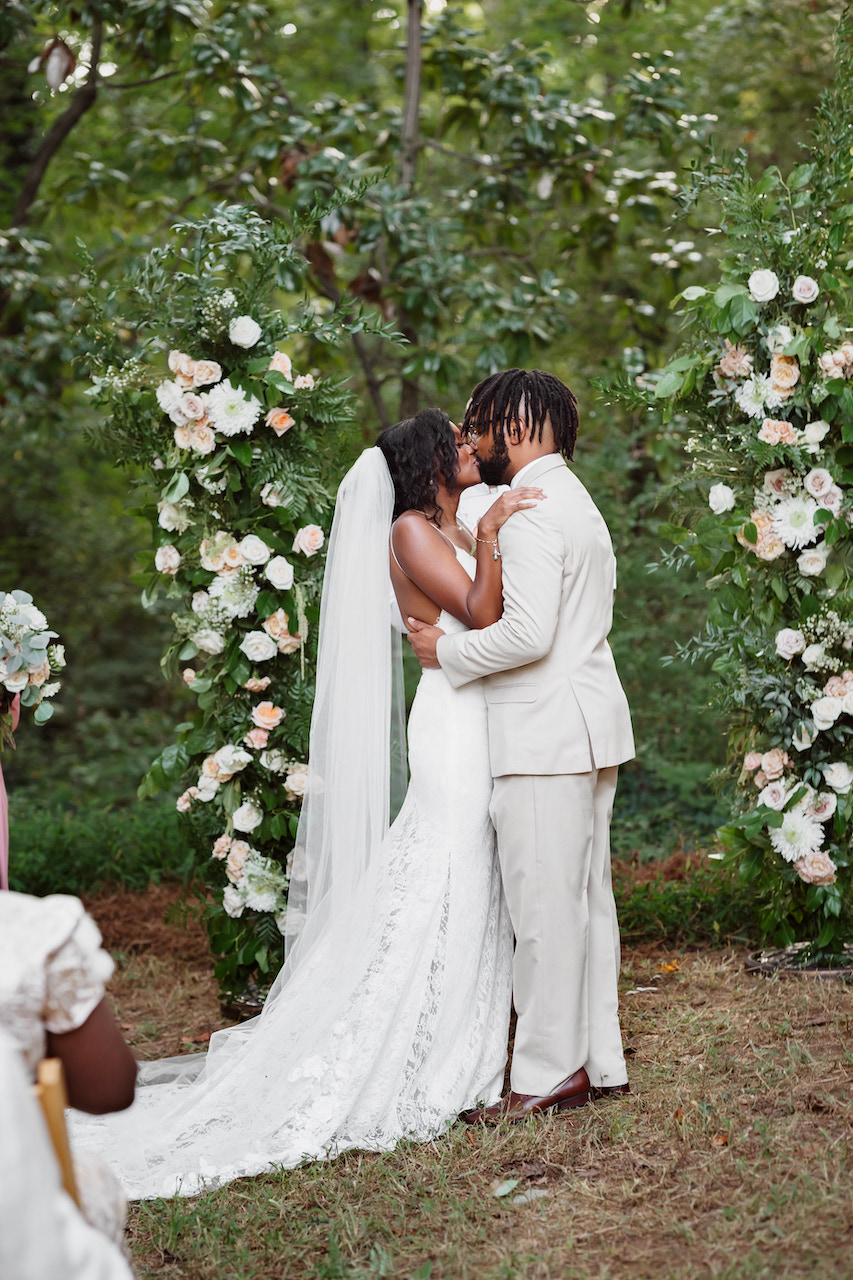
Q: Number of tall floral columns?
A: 2